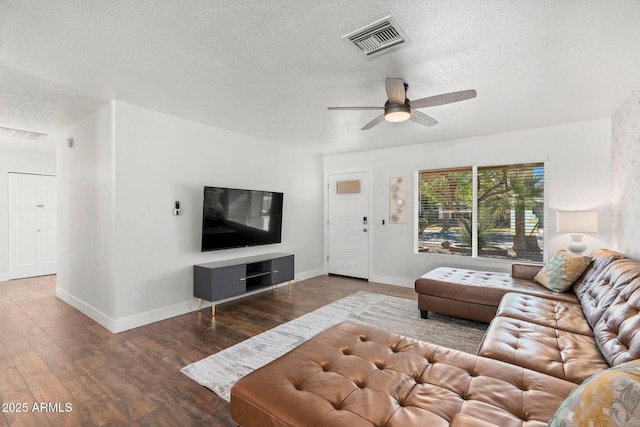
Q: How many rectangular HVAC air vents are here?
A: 2